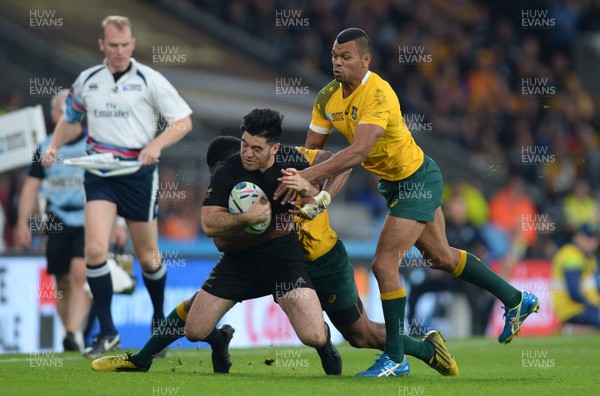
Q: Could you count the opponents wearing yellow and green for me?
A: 2